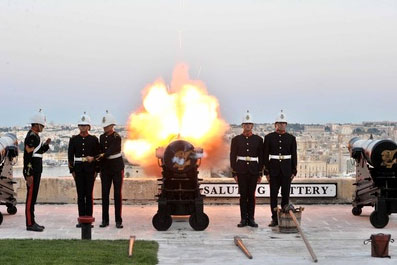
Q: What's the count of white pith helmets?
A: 5